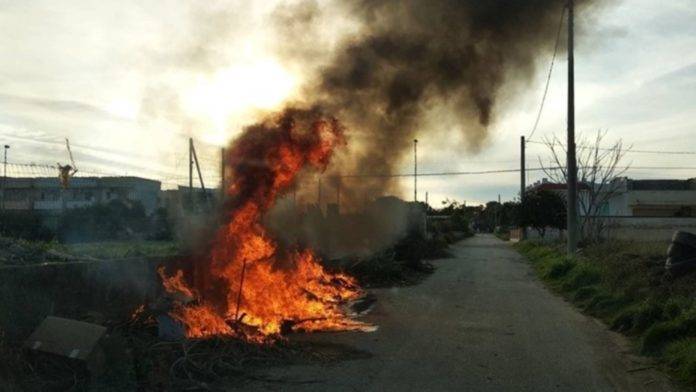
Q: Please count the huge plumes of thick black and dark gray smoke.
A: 1